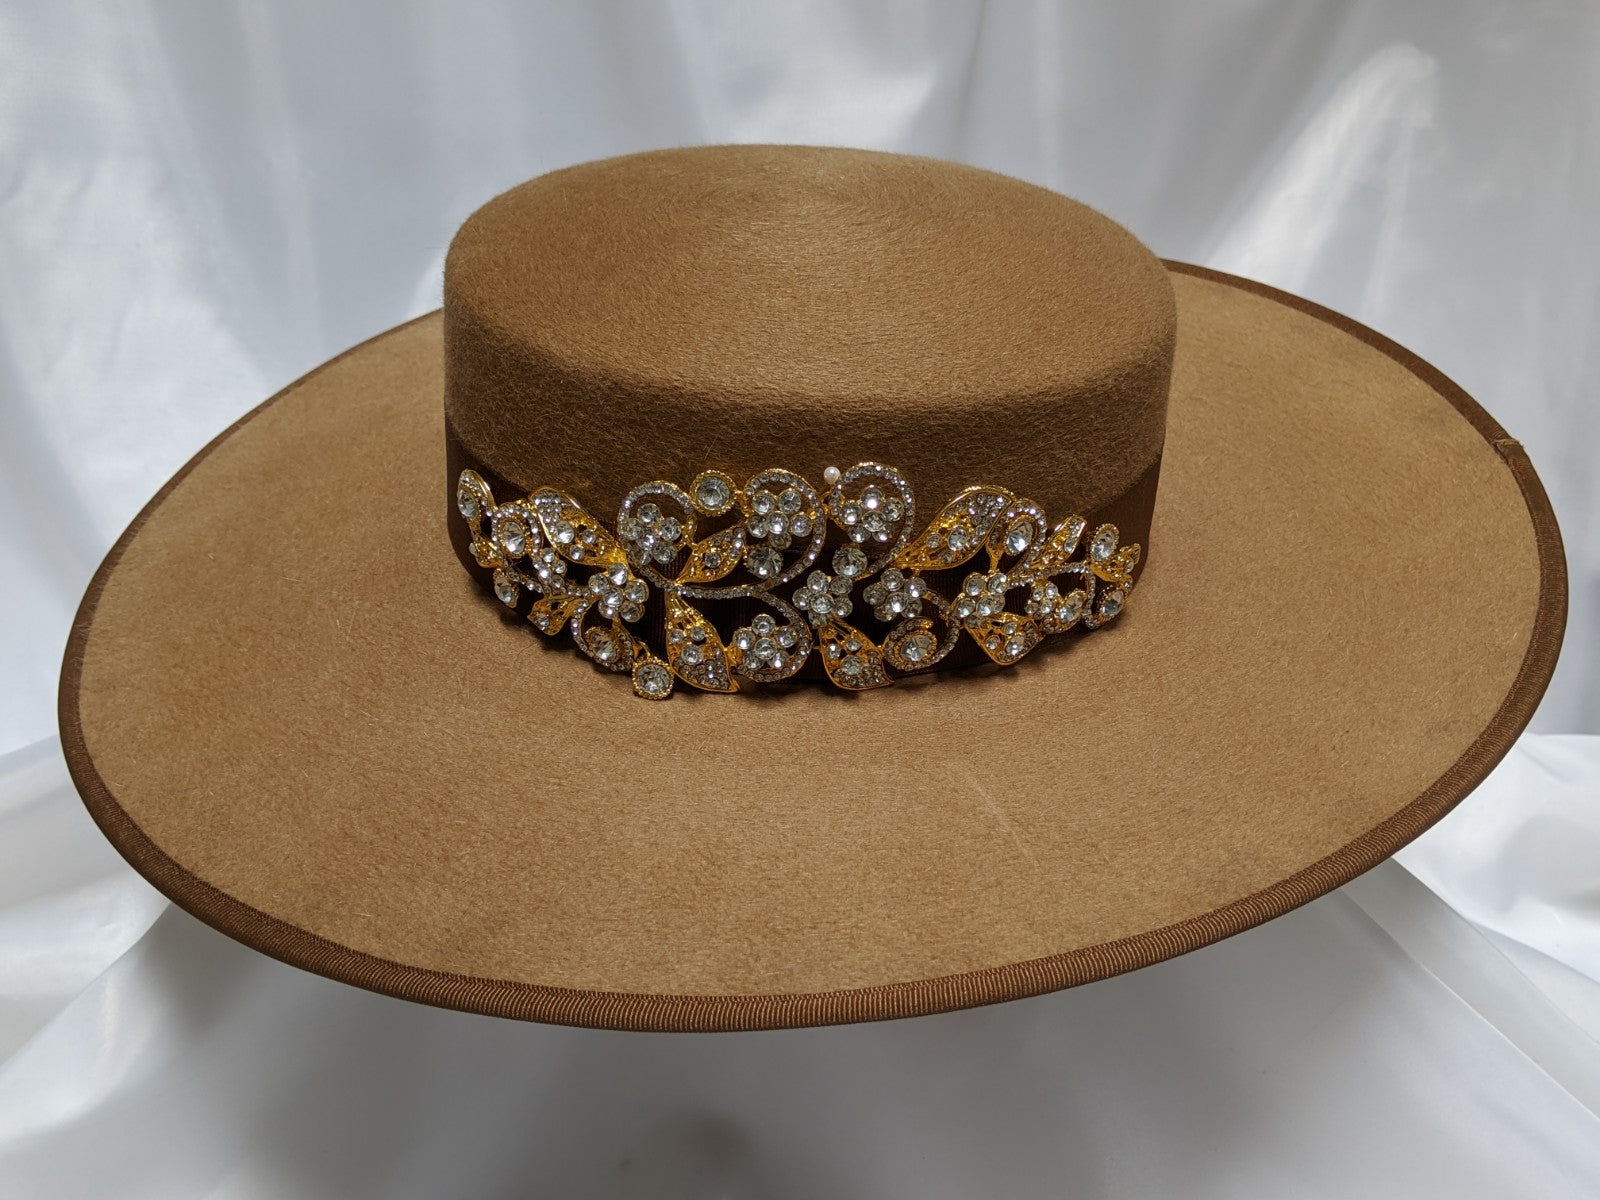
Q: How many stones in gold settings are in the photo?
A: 13